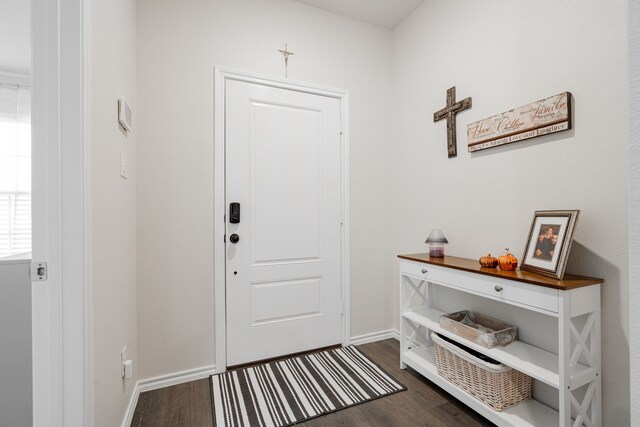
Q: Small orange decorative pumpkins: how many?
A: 2